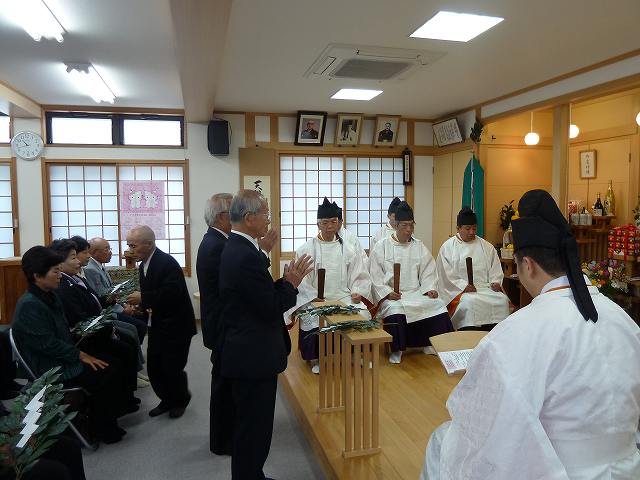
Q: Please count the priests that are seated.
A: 6